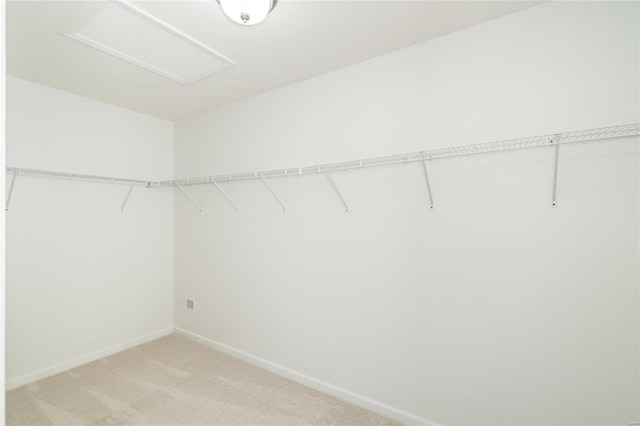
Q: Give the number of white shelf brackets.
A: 8